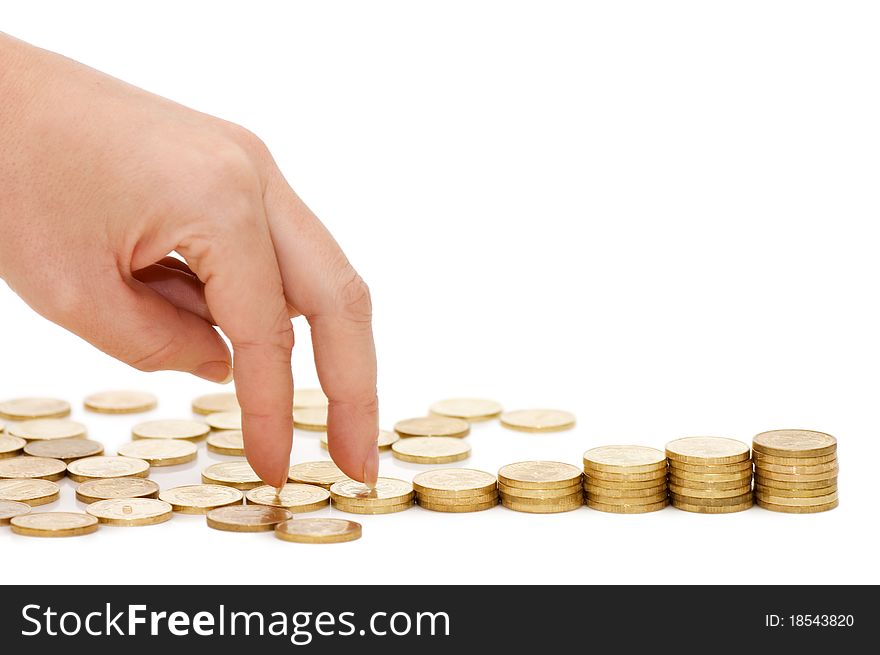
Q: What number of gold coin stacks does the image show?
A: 6